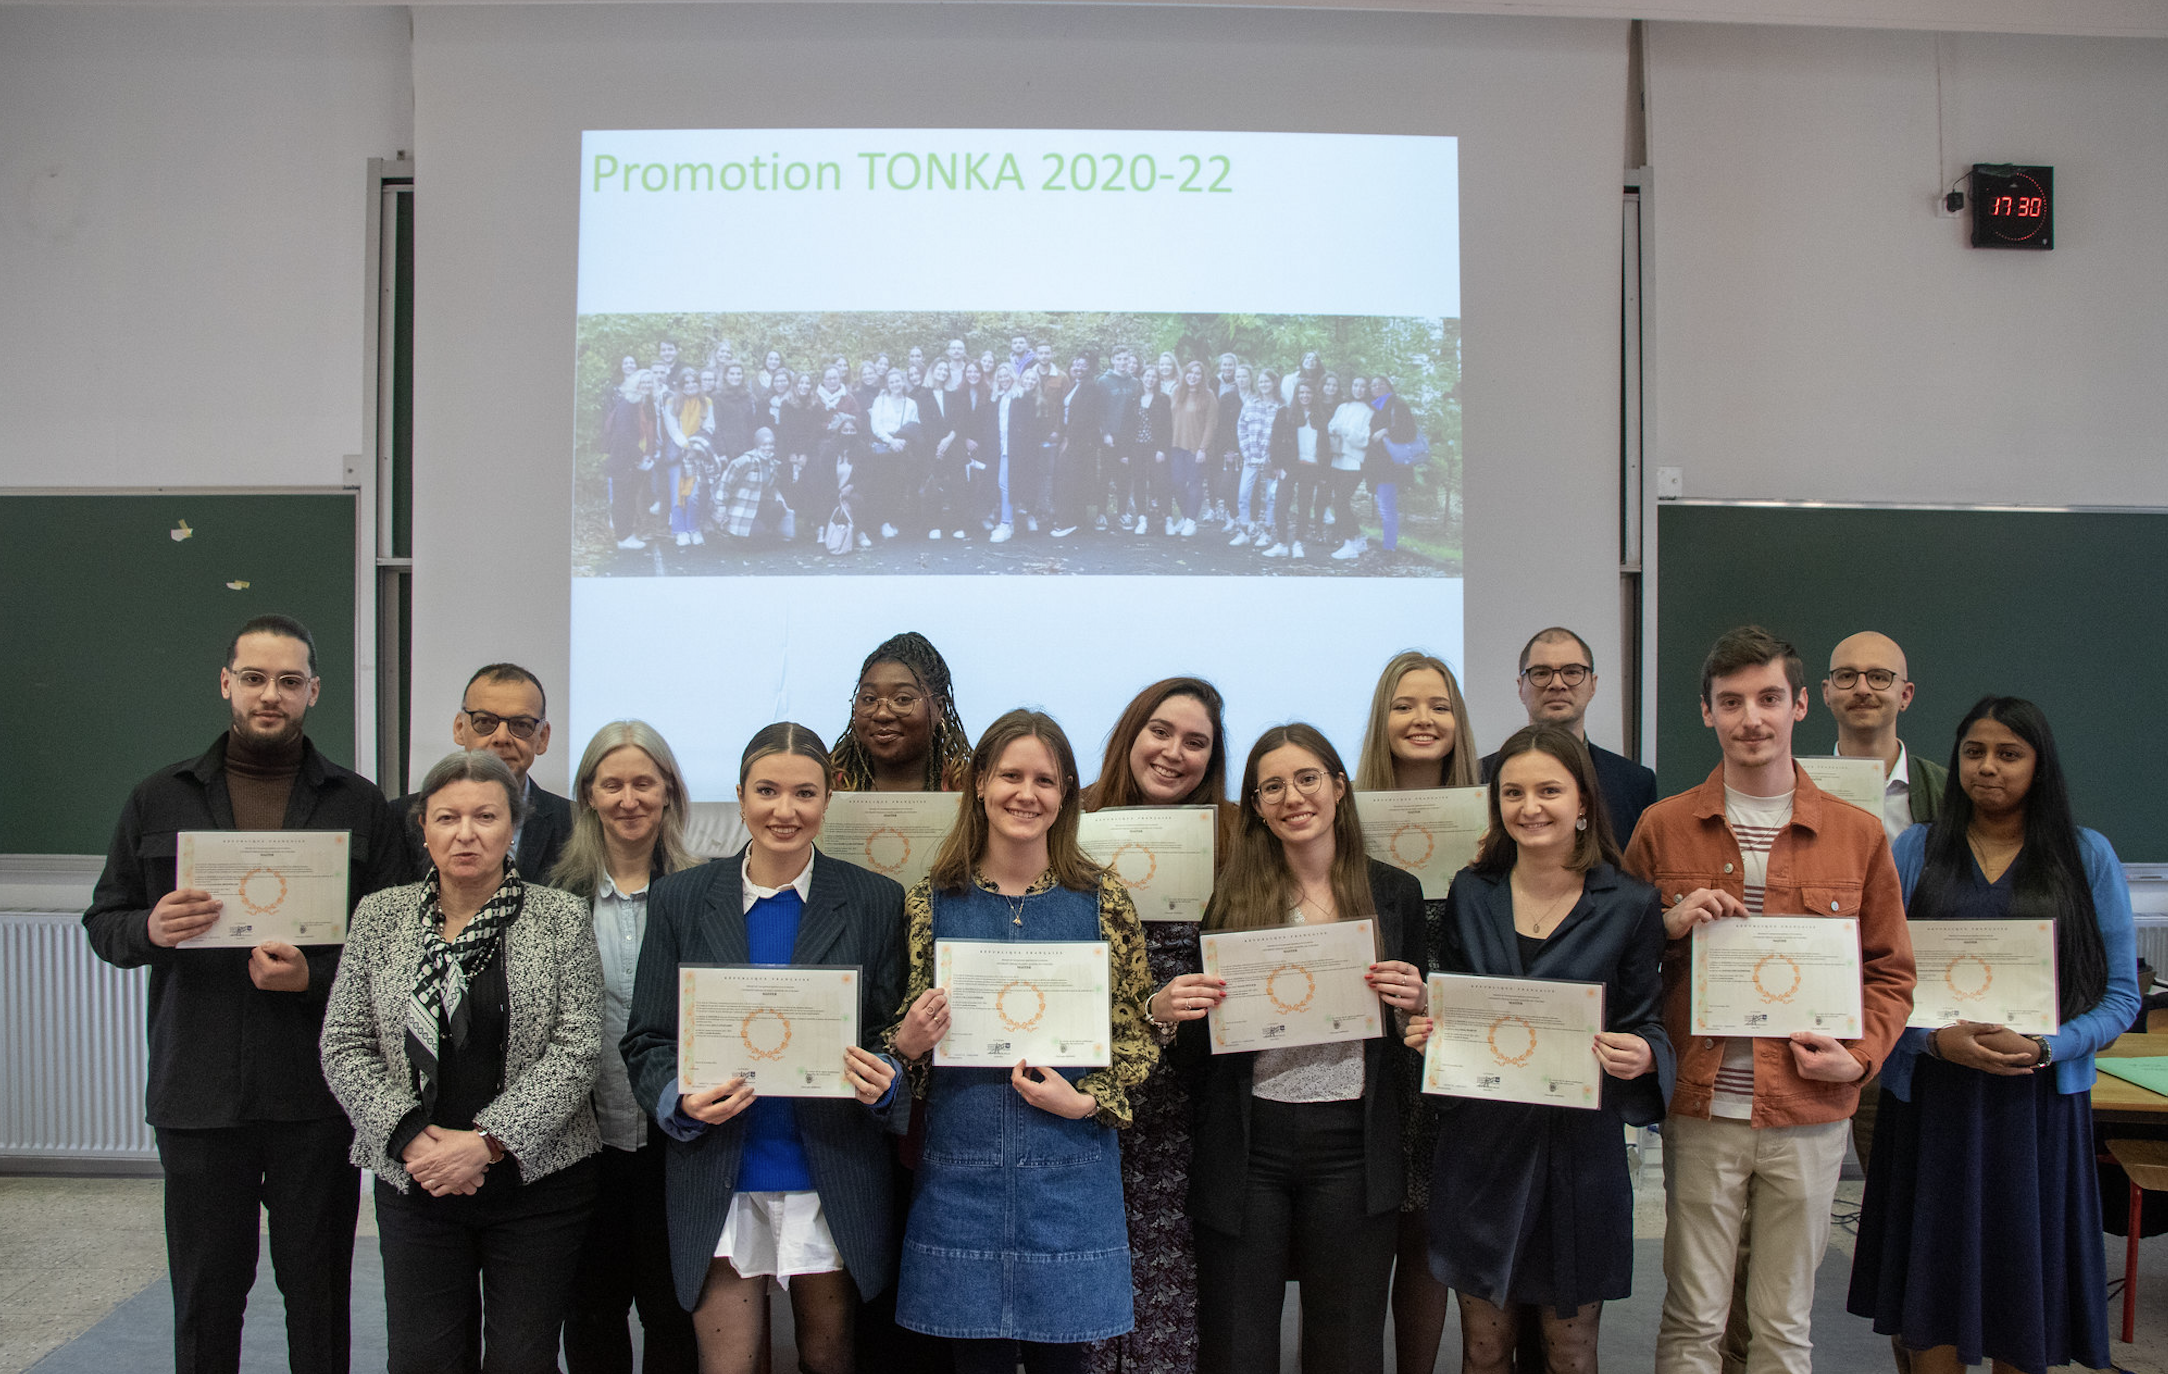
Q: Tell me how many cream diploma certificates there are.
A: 11